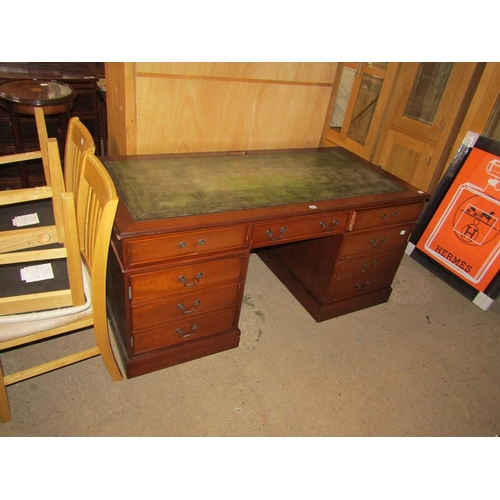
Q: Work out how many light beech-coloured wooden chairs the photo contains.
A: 4